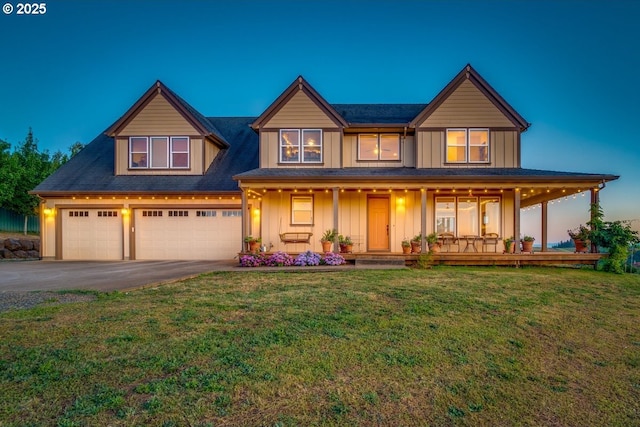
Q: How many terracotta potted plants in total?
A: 9